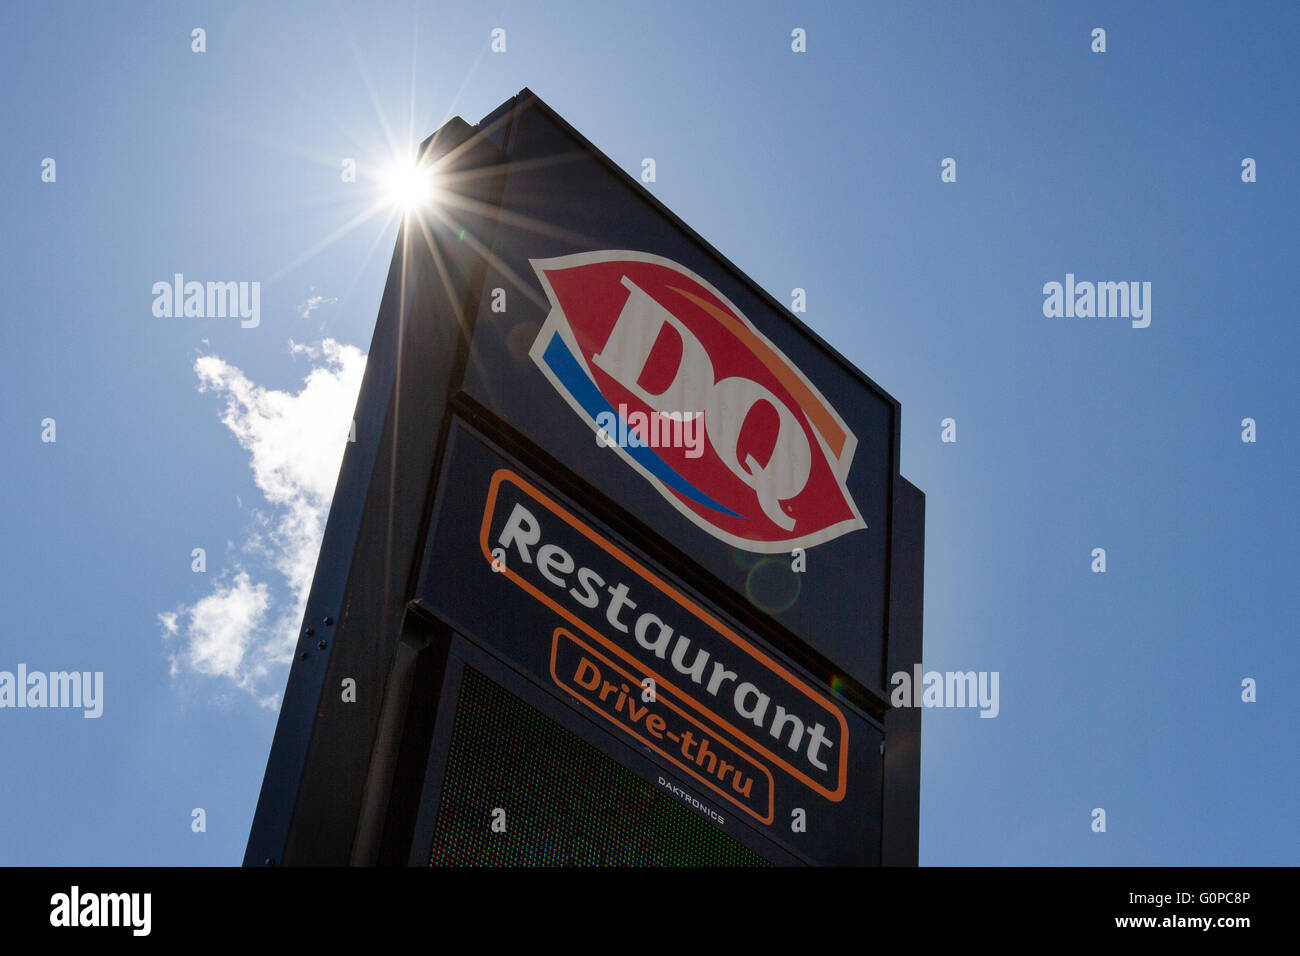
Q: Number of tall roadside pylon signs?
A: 1